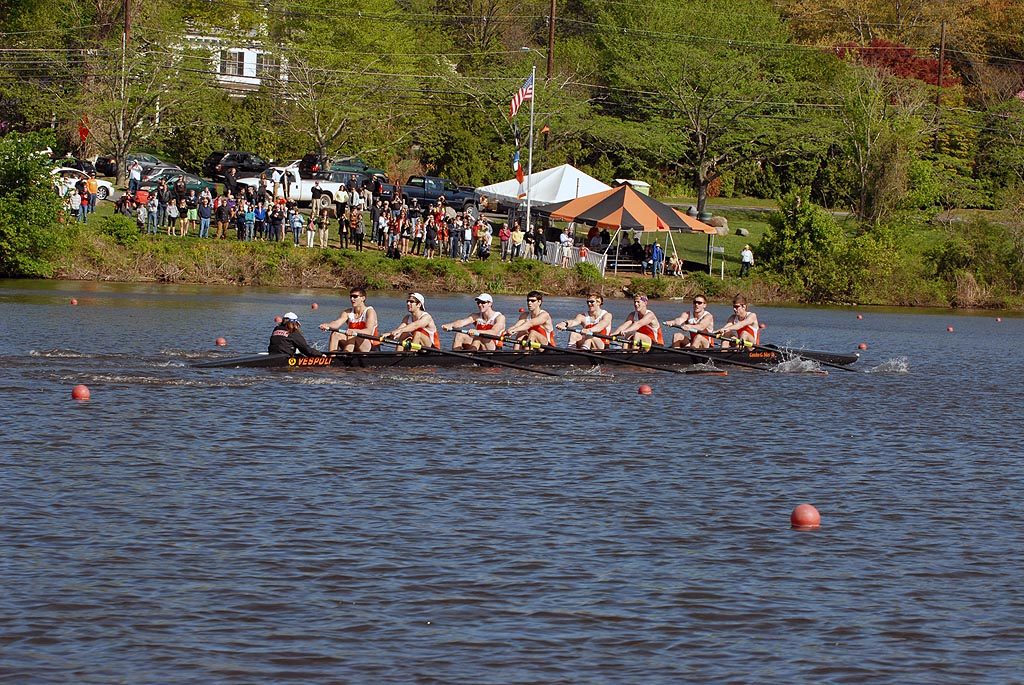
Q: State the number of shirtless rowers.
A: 0